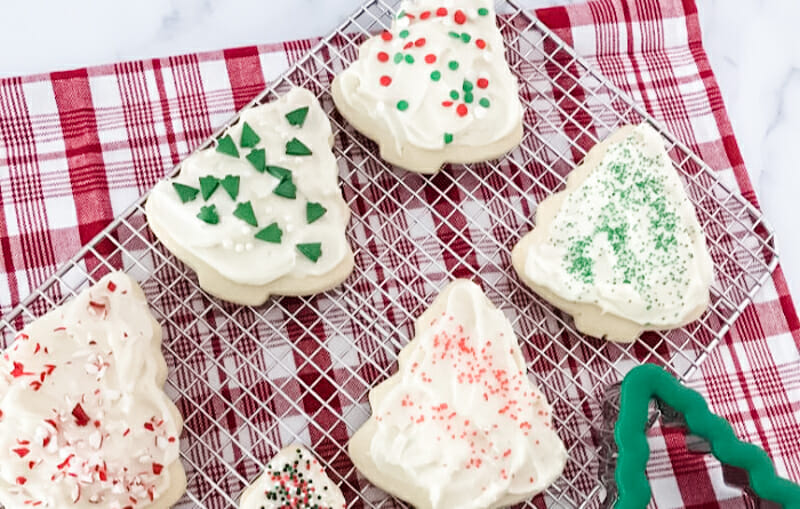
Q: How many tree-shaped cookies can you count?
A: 6